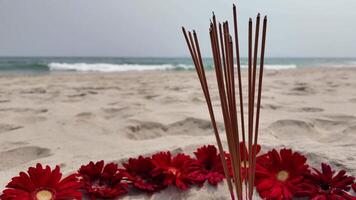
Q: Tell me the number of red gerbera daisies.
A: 8